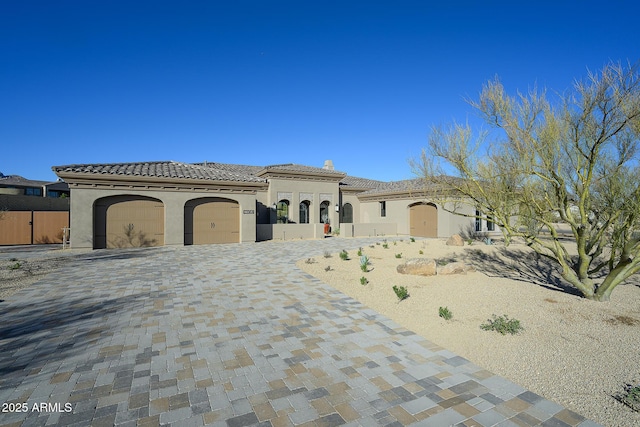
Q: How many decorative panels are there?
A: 3